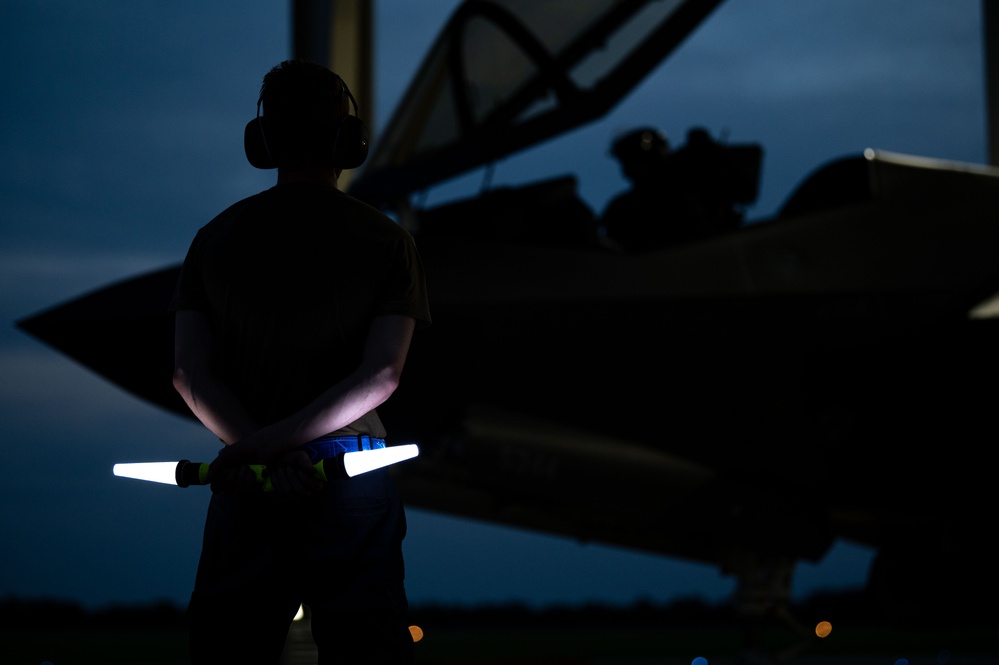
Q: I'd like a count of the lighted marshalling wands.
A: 2